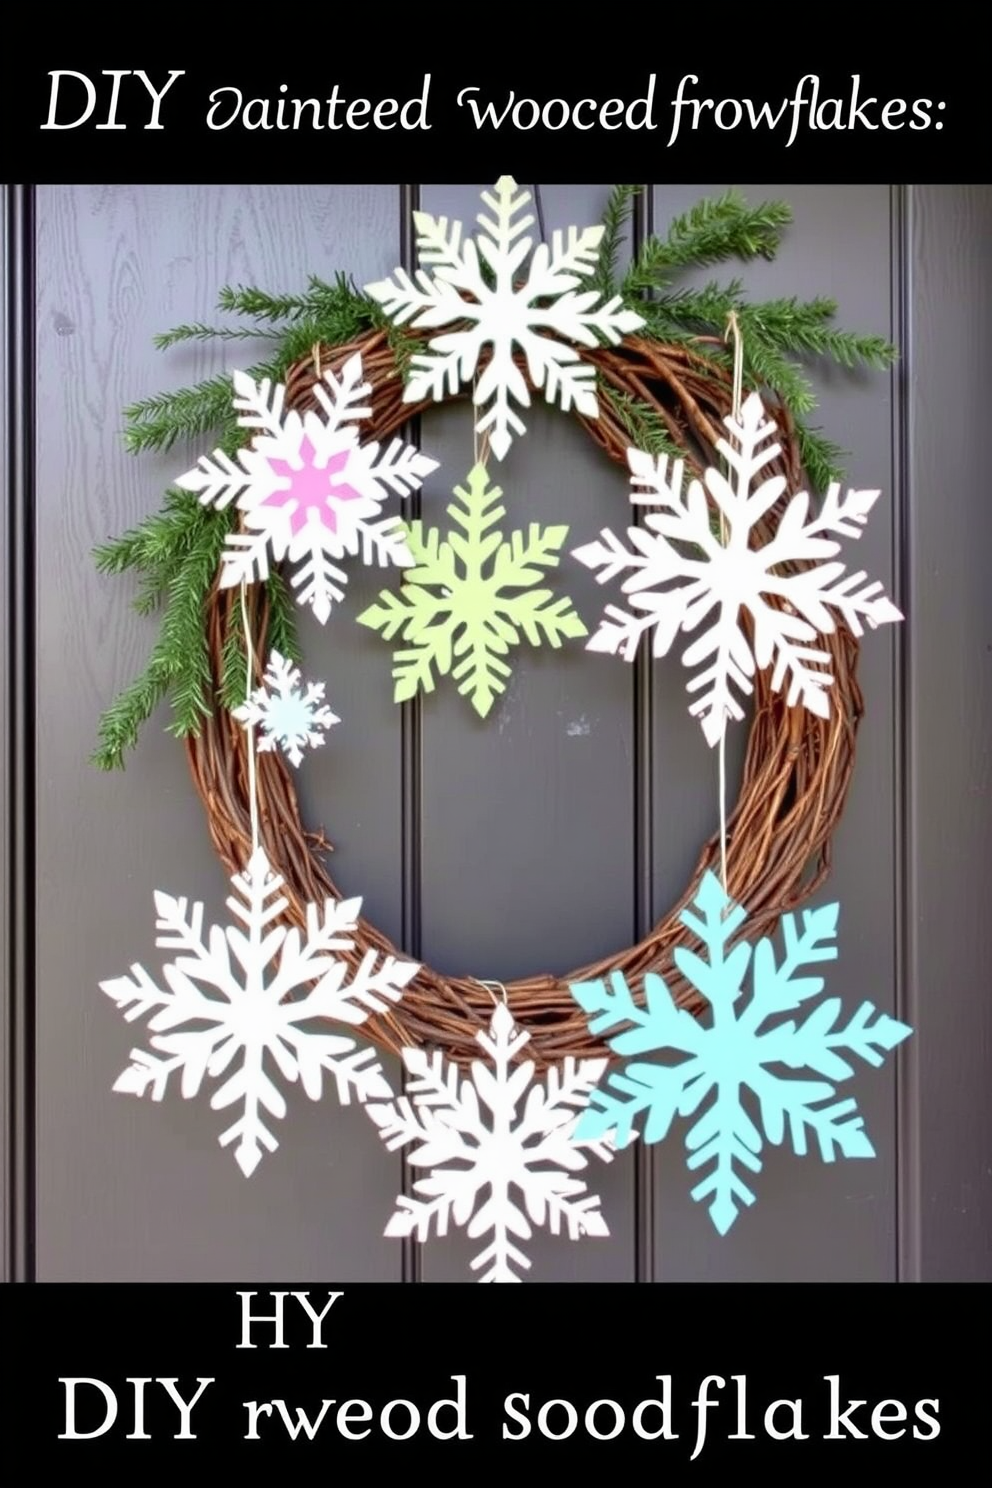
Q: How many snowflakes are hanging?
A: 8